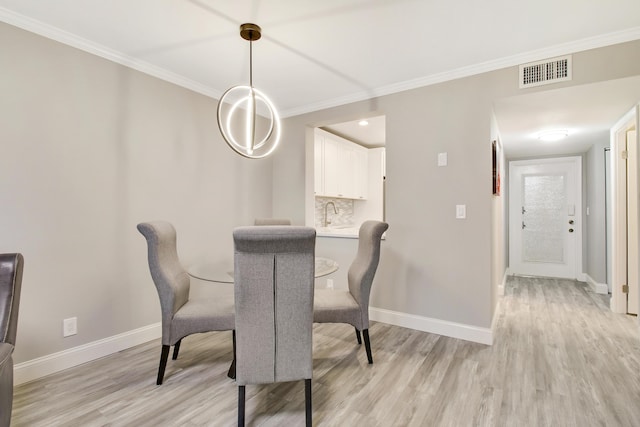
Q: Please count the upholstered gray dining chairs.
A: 4